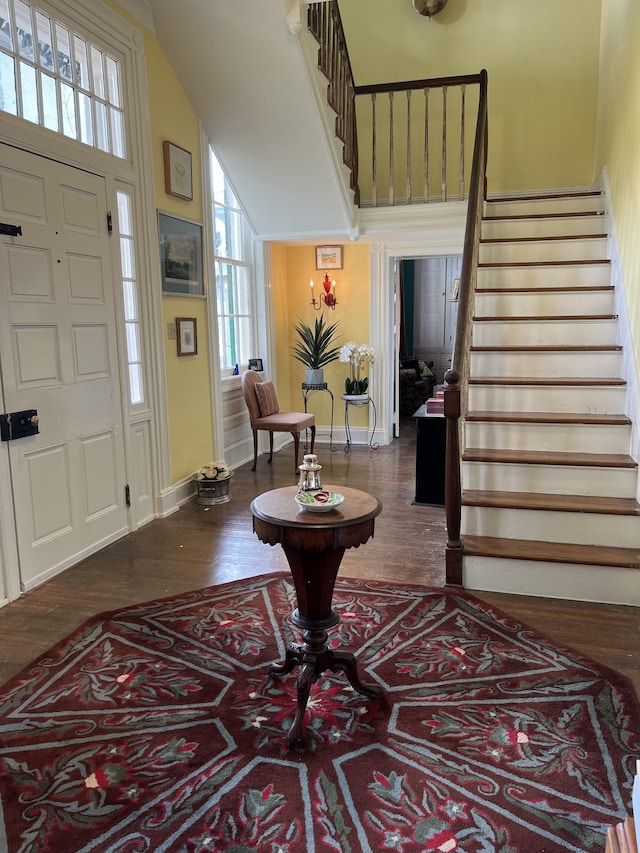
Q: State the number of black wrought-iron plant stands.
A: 2